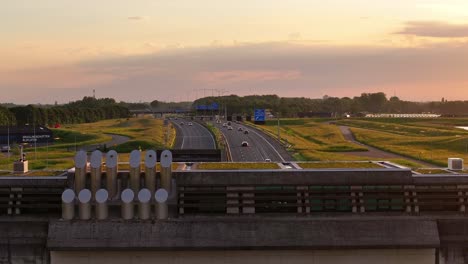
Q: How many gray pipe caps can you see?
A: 12